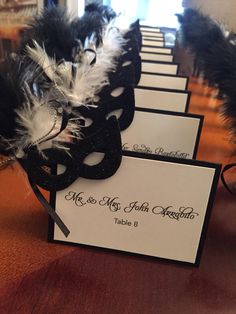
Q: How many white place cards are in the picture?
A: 11